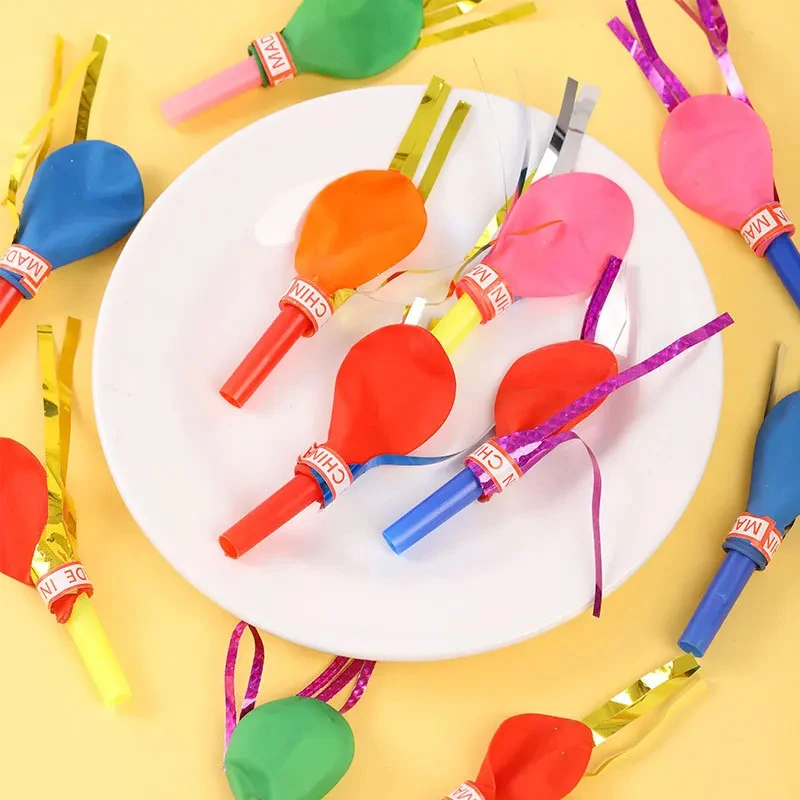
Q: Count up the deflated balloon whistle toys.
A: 11